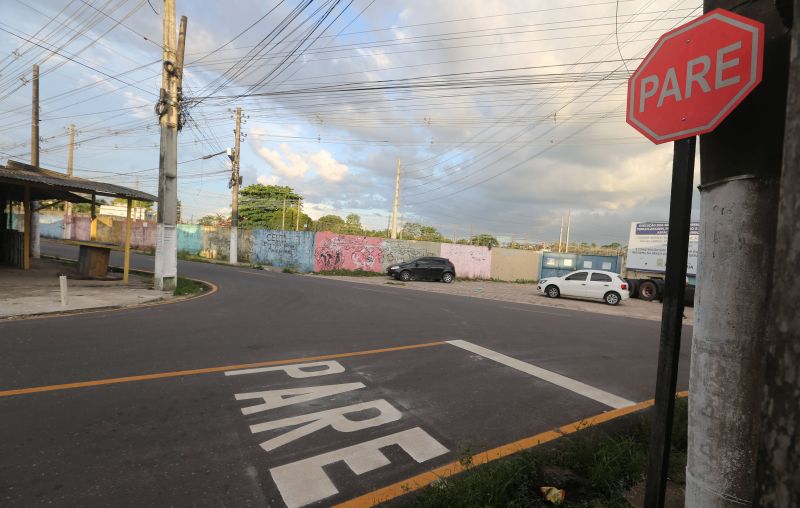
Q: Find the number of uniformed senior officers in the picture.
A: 0